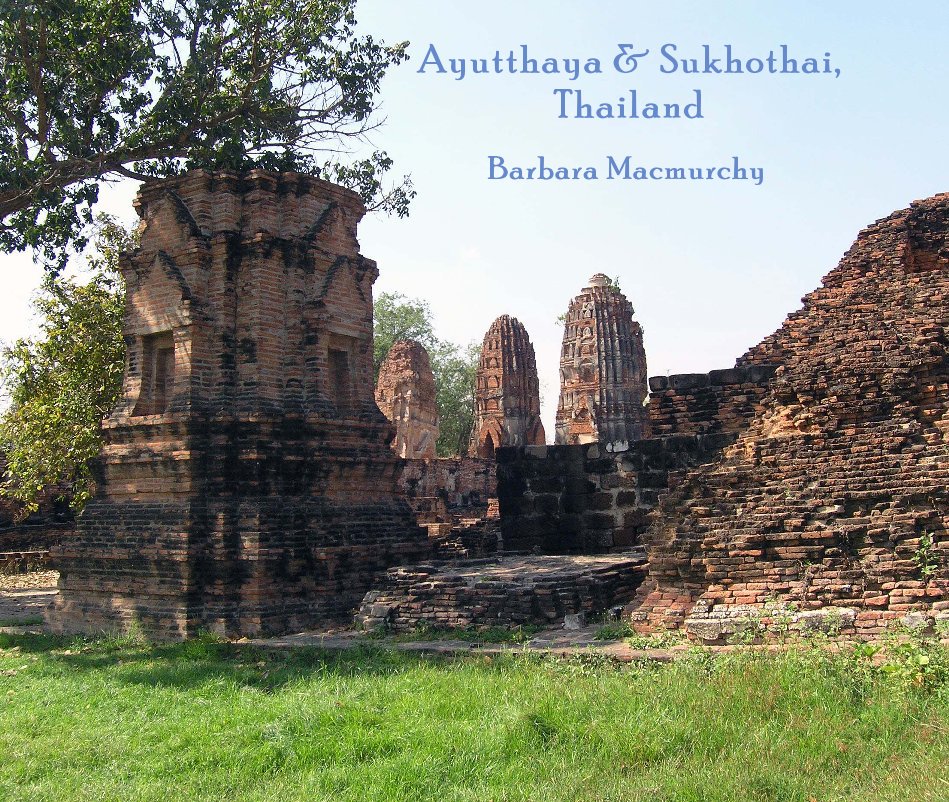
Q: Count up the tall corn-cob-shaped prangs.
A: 3